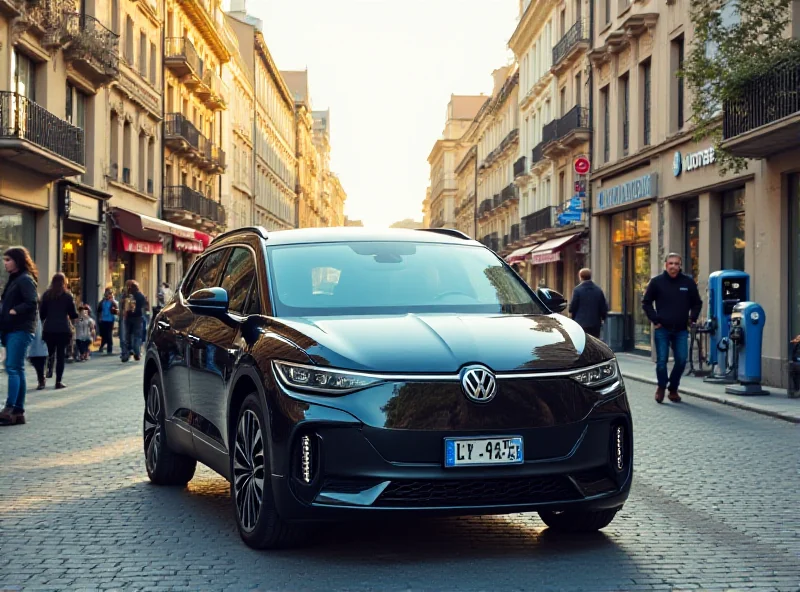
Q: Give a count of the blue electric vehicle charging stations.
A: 2